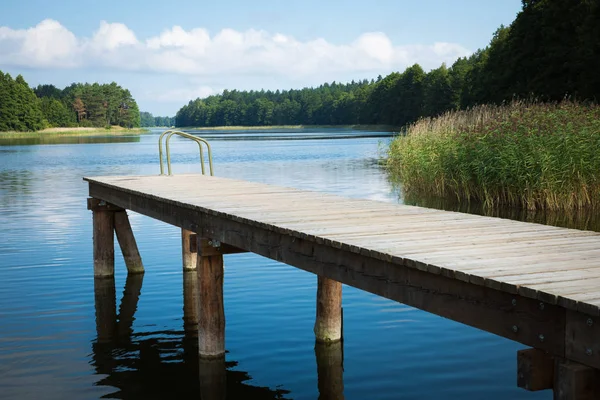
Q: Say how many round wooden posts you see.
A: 5